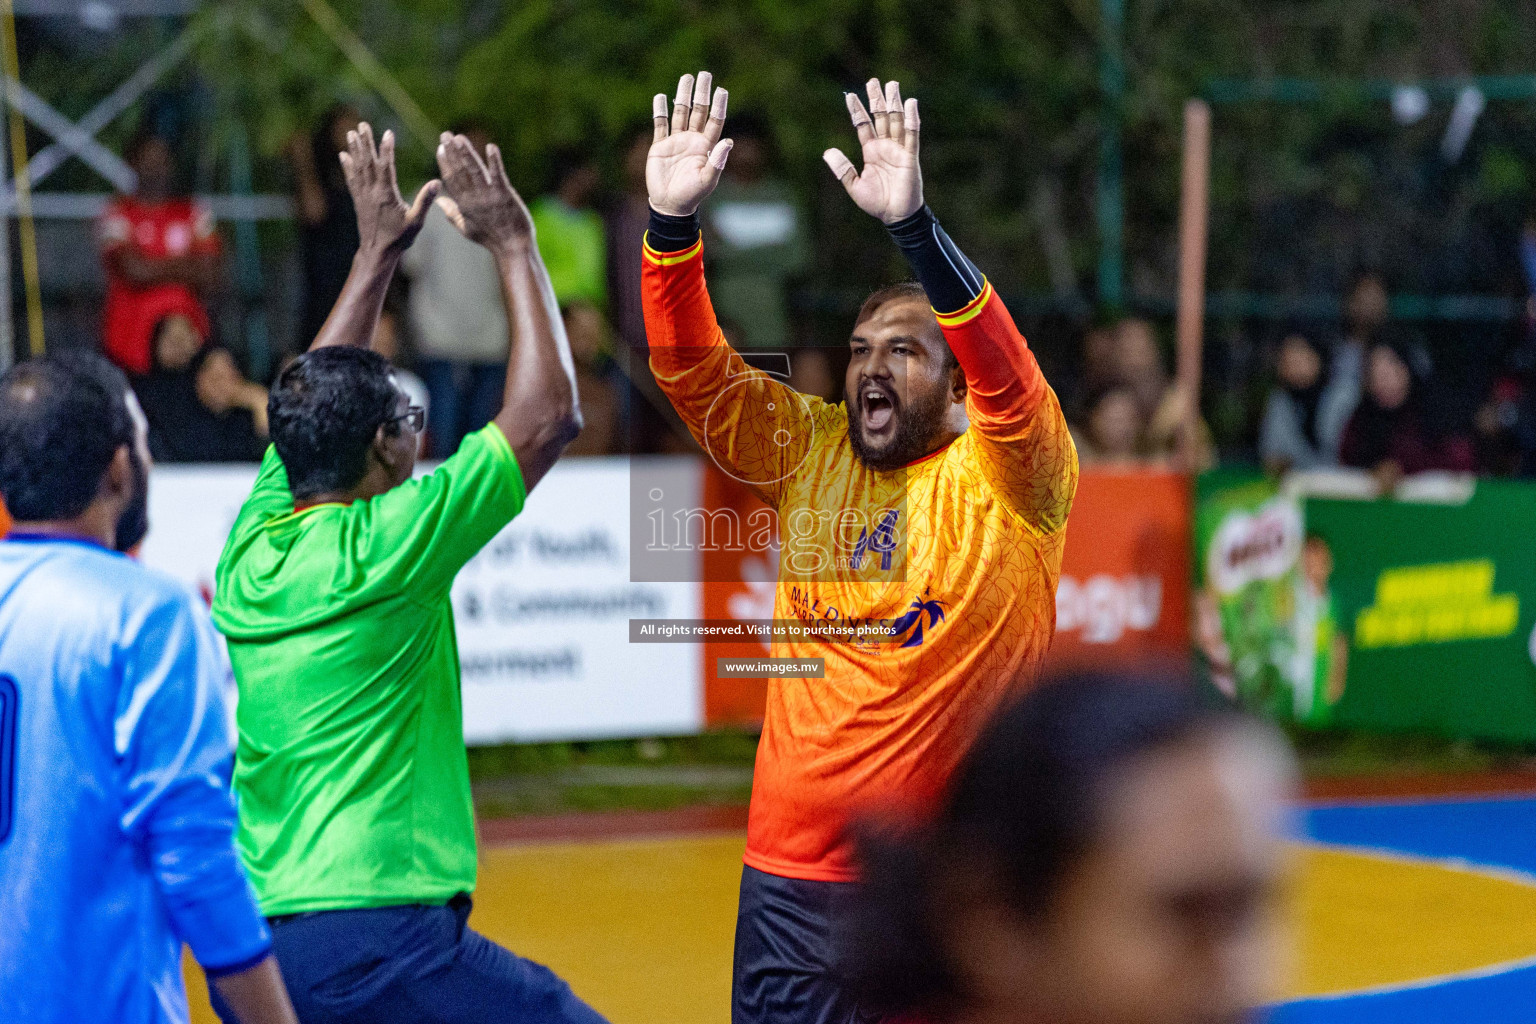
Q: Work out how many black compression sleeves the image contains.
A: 2